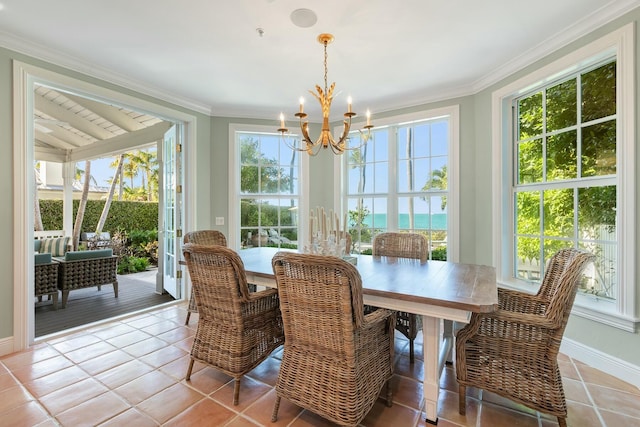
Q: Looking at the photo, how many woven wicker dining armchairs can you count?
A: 6